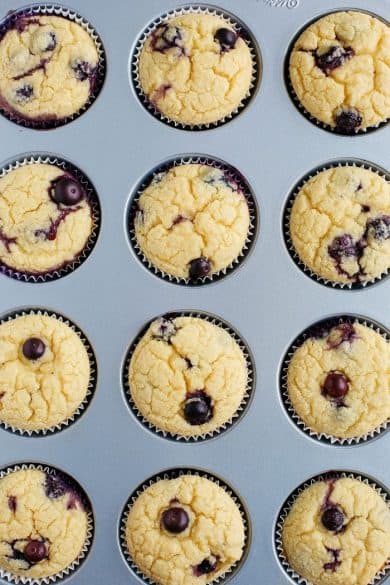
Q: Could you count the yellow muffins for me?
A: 12